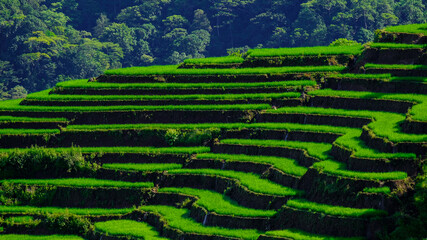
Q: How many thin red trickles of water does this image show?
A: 0